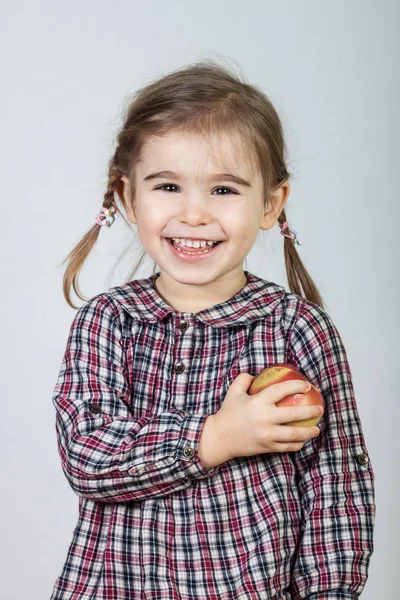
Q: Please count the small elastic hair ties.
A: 2